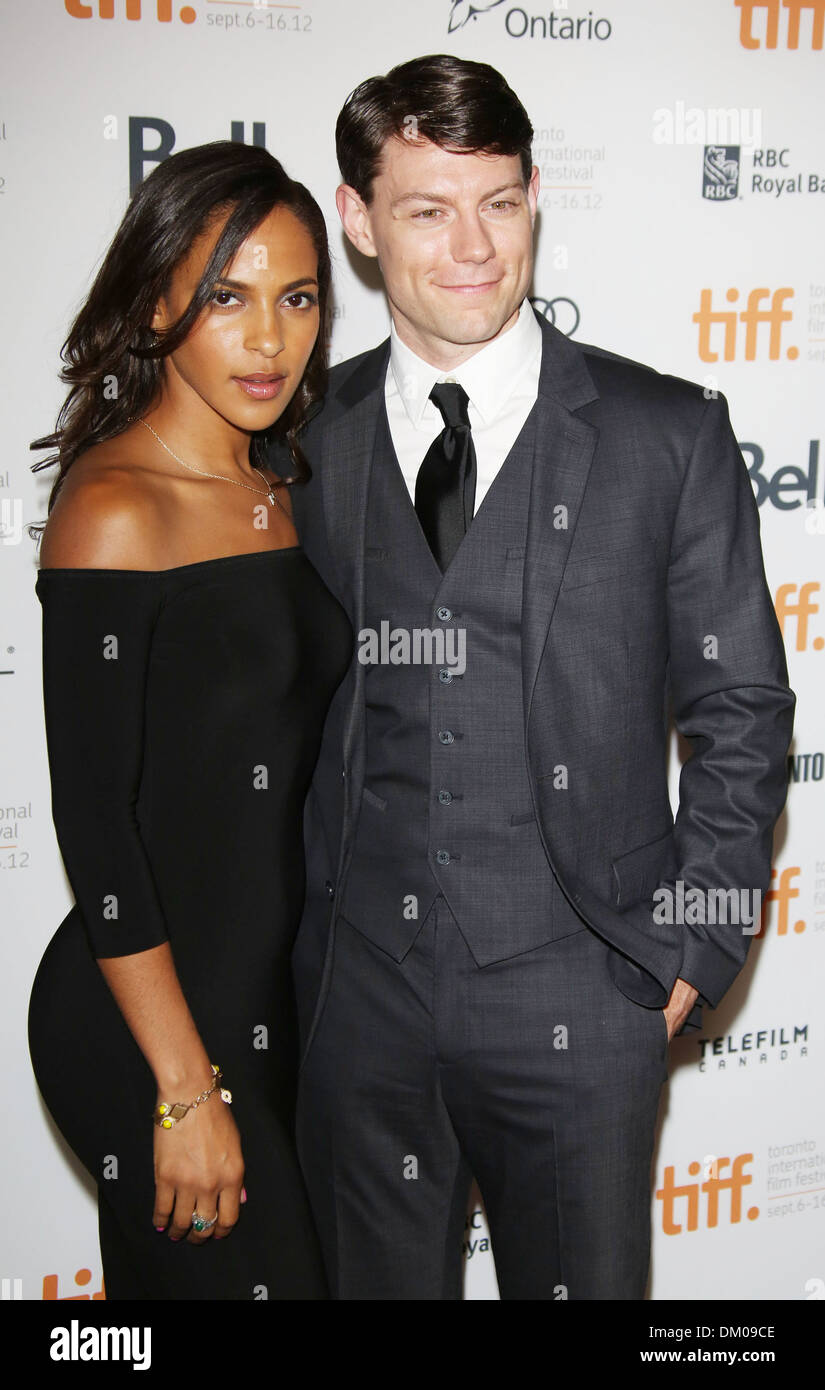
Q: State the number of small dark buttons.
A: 5